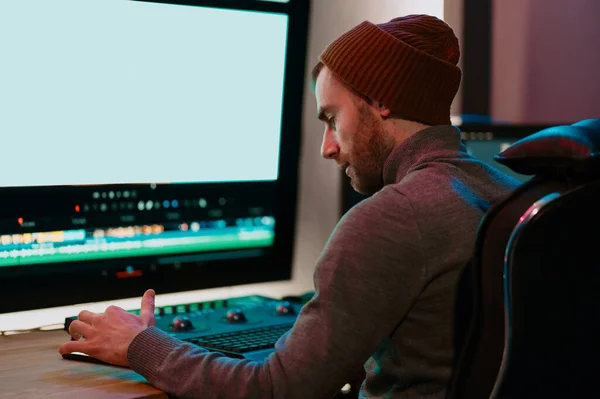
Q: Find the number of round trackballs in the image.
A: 3